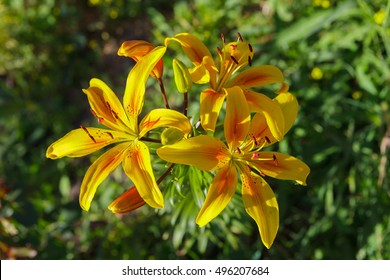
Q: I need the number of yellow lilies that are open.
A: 3